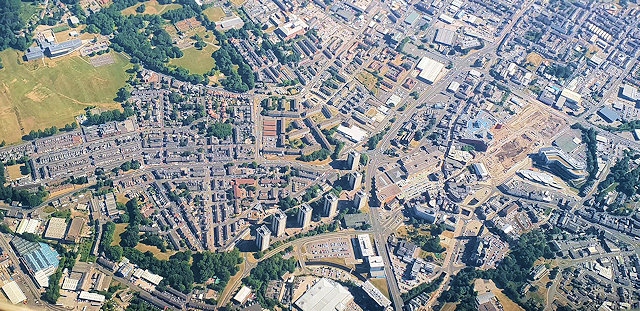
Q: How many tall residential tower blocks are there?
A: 7